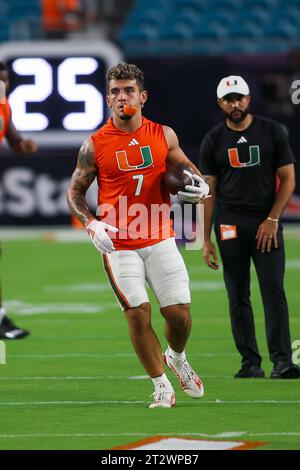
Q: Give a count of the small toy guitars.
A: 0